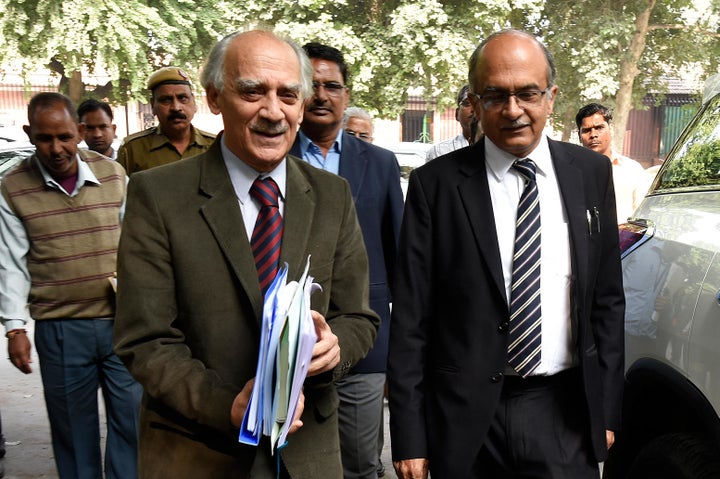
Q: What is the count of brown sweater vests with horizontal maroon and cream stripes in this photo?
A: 1